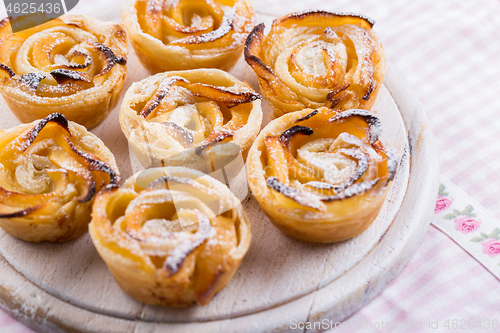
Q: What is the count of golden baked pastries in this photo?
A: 7